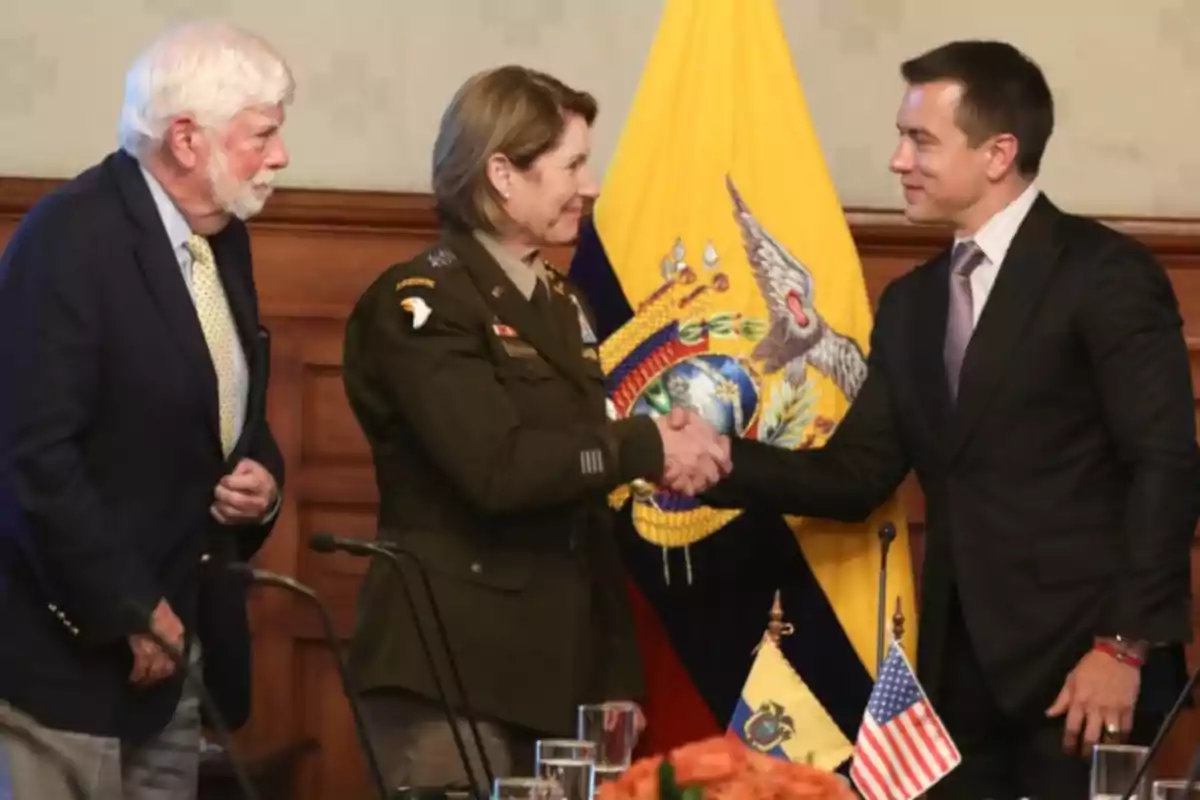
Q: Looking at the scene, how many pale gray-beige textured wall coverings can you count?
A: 1